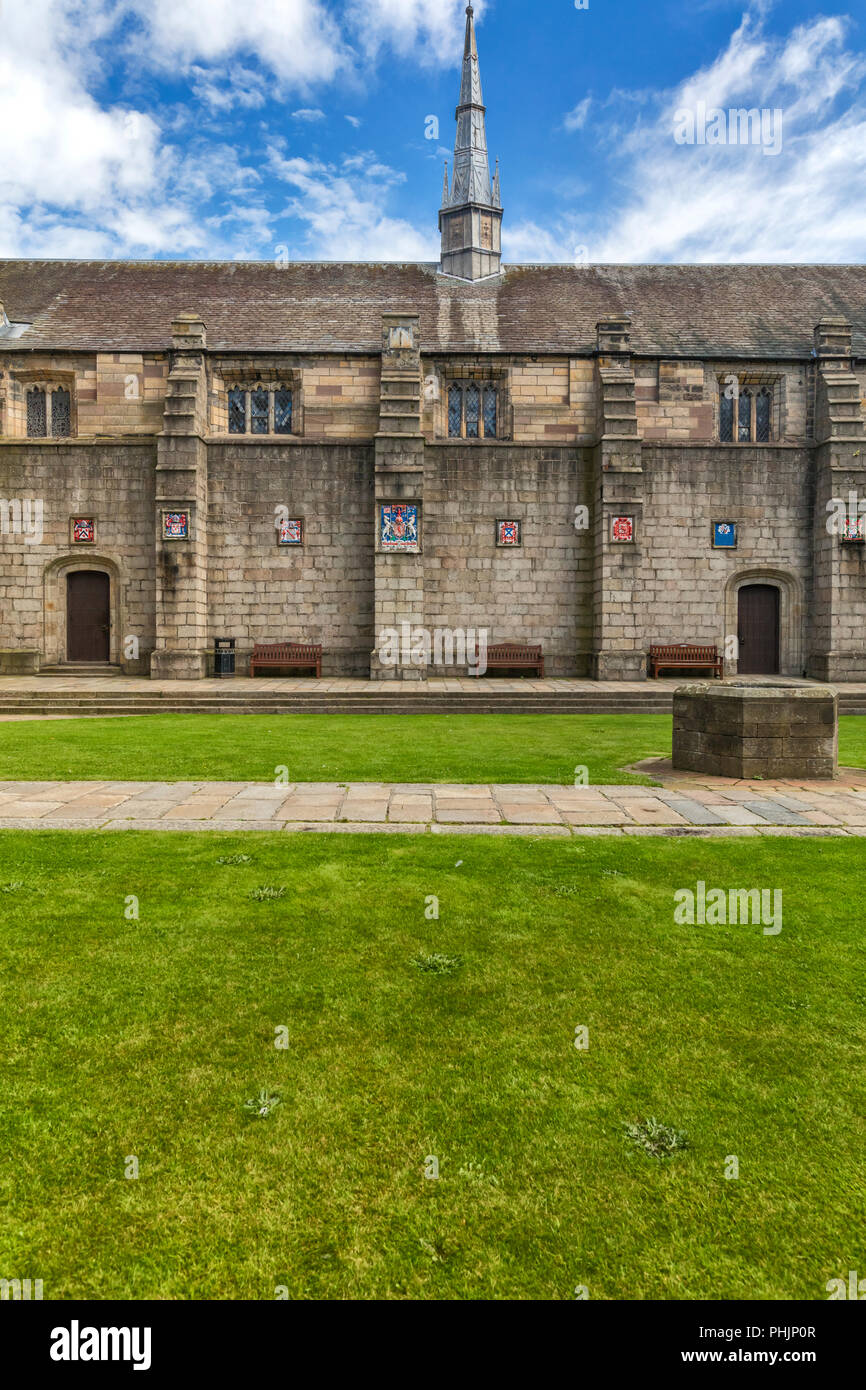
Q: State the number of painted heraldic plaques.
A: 8